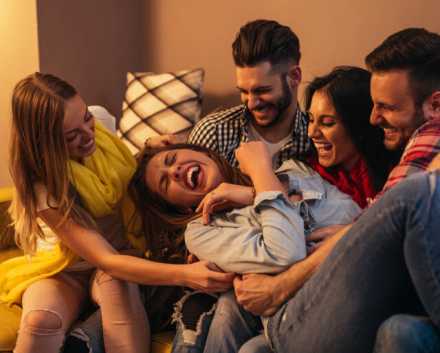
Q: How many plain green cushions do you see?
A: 0